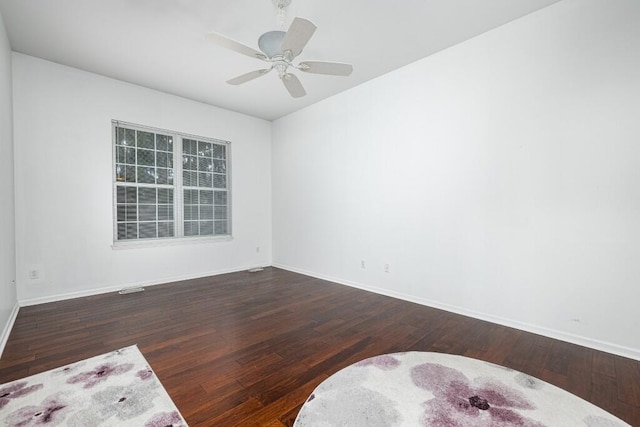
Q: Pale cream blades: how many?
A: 5